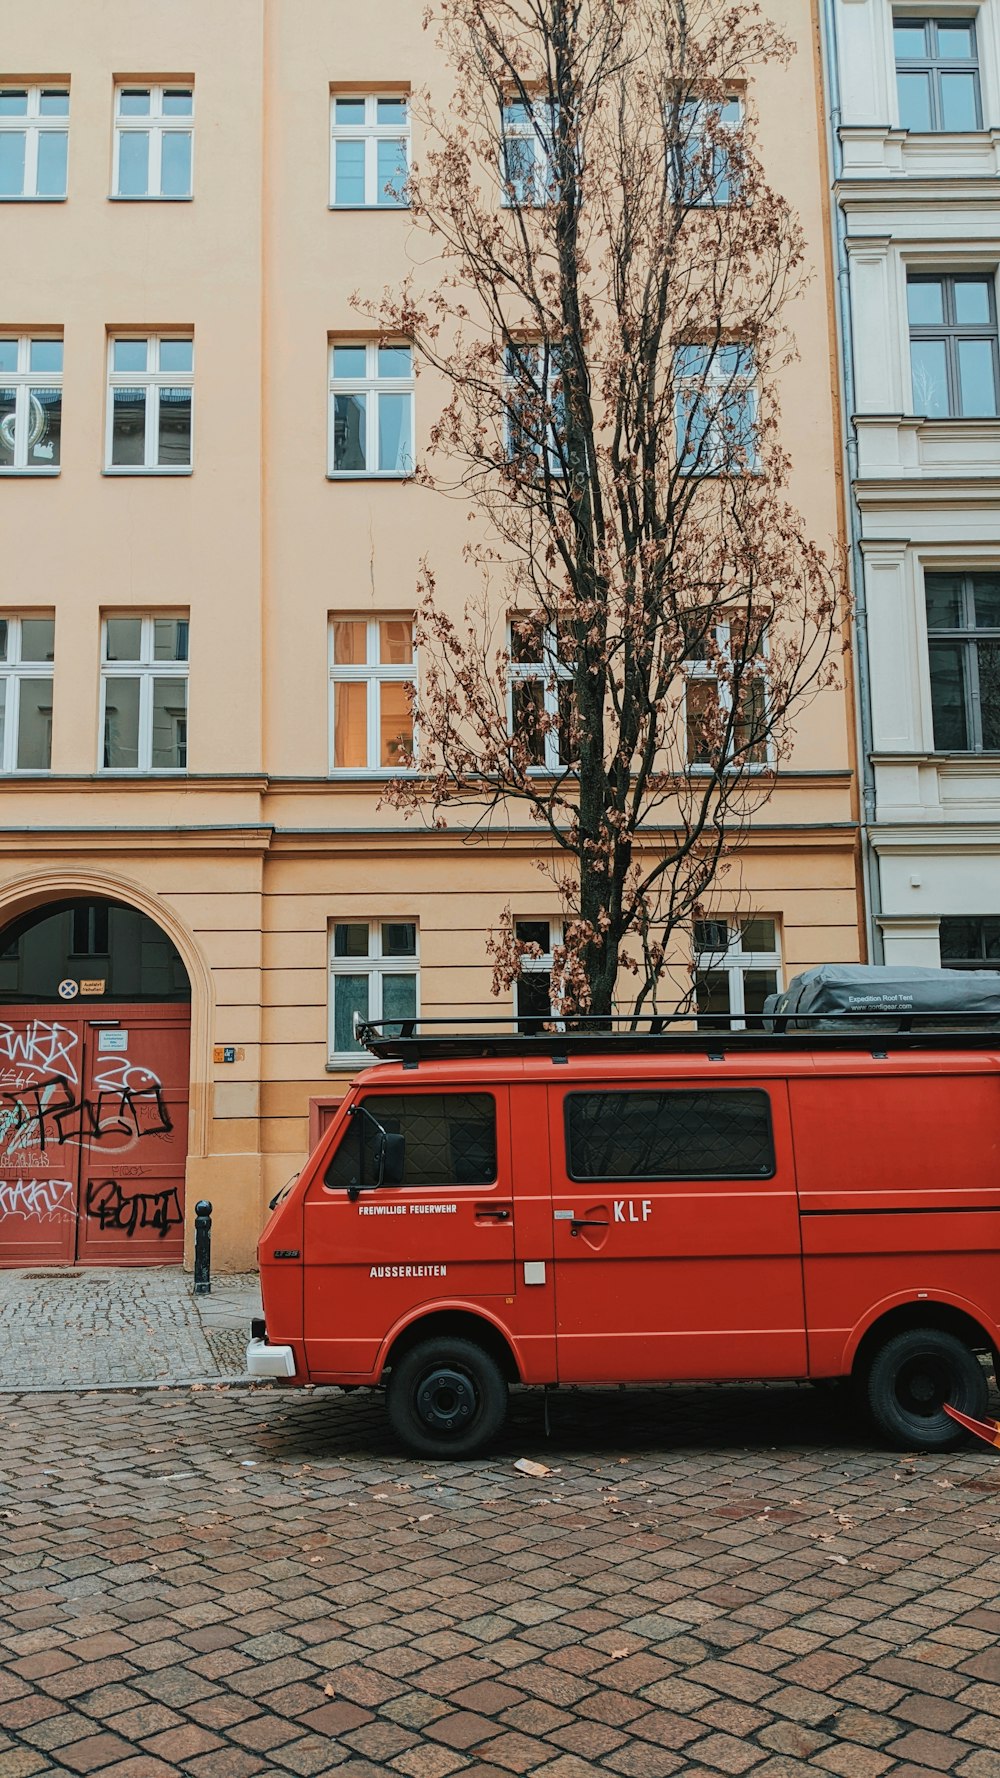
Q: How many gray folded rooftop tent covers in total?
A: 1